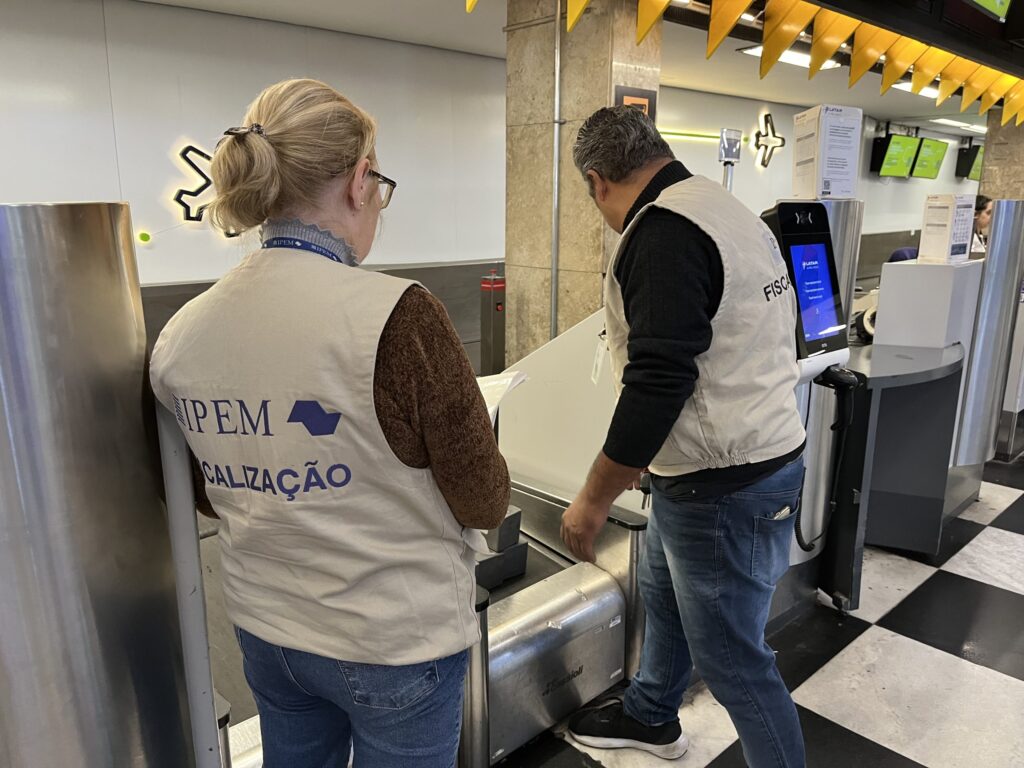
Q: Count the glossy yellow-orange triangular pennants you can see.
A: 14